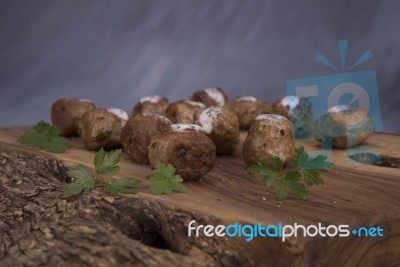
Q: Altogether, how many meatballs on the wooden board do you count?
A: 12